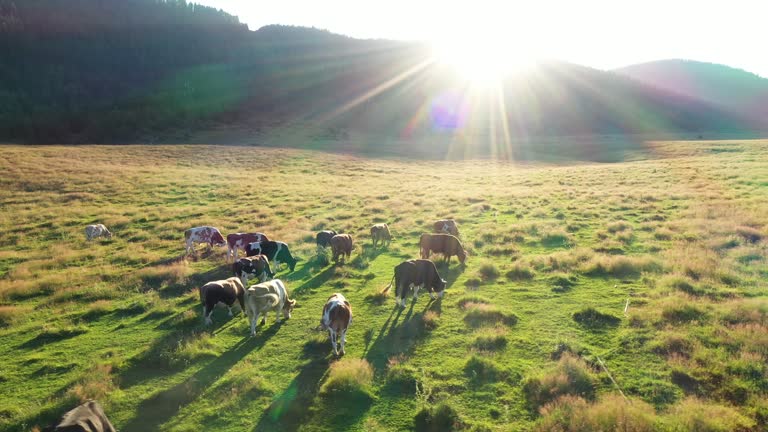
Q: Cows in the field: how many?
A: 15